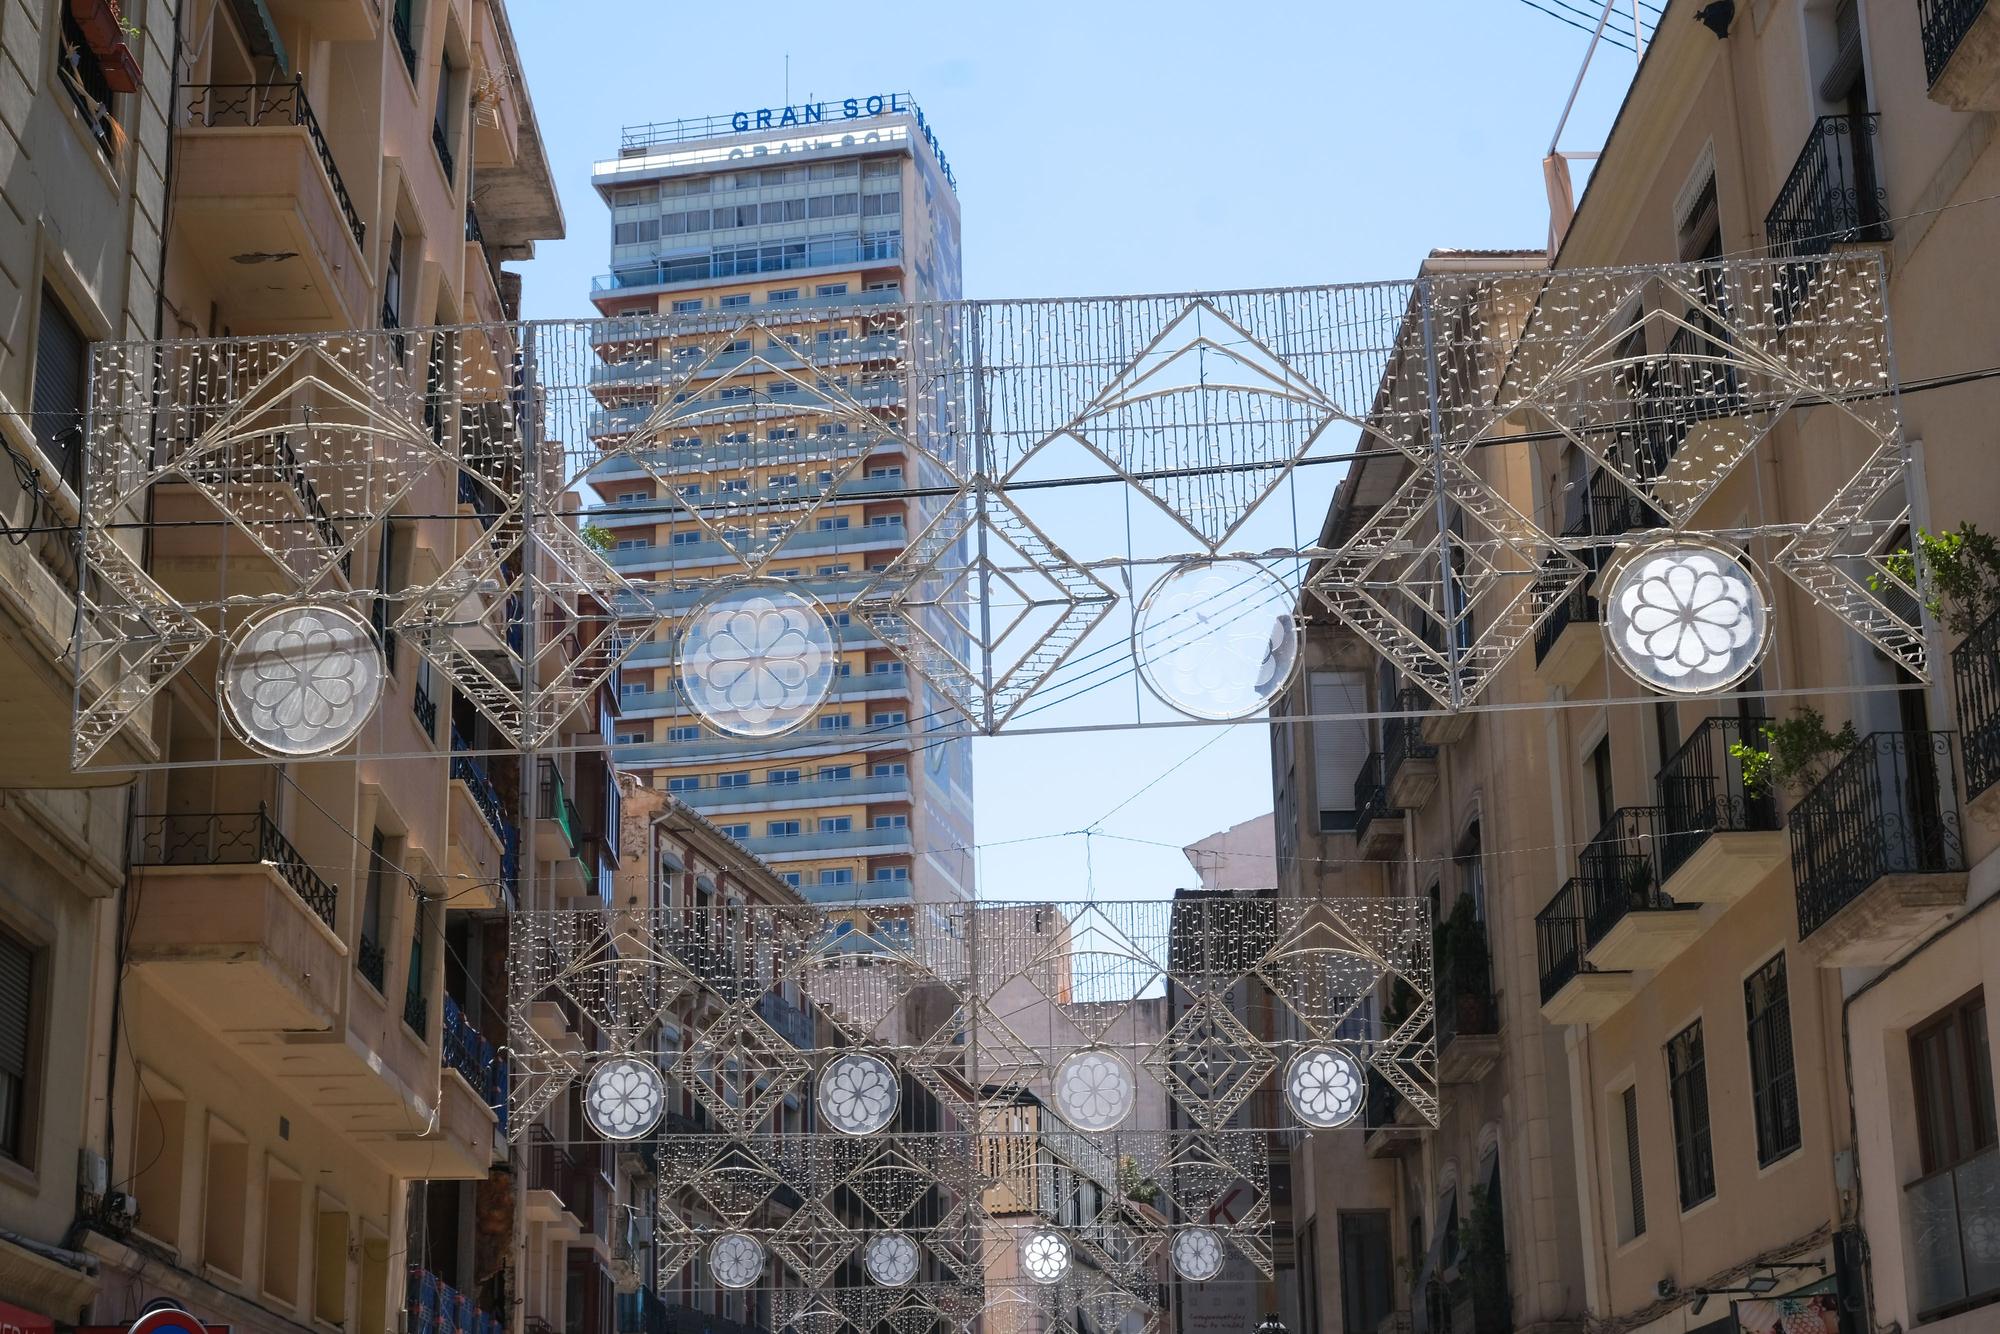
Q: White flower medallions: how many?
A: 12